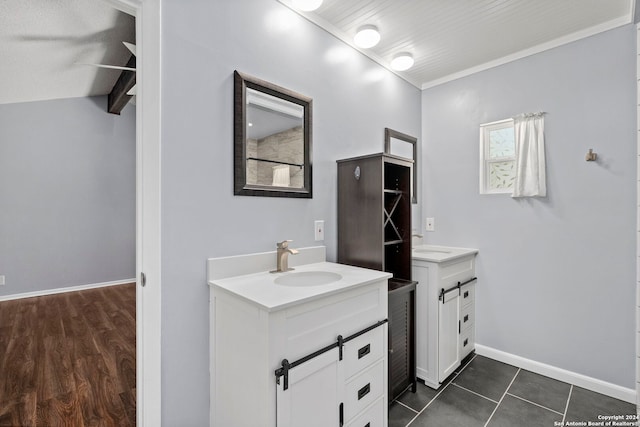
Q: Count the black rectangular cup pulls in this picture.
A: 6